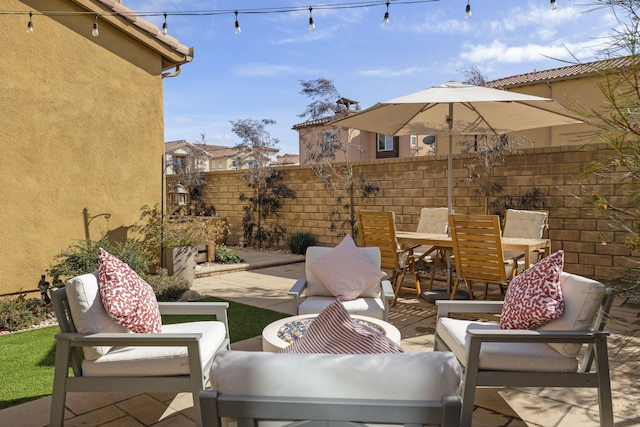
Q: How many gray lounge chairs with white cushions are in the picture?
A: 4